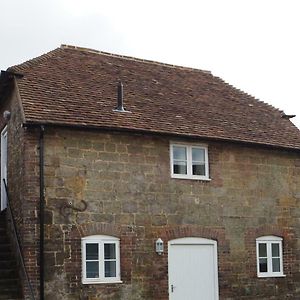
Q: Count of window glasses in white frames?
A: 12